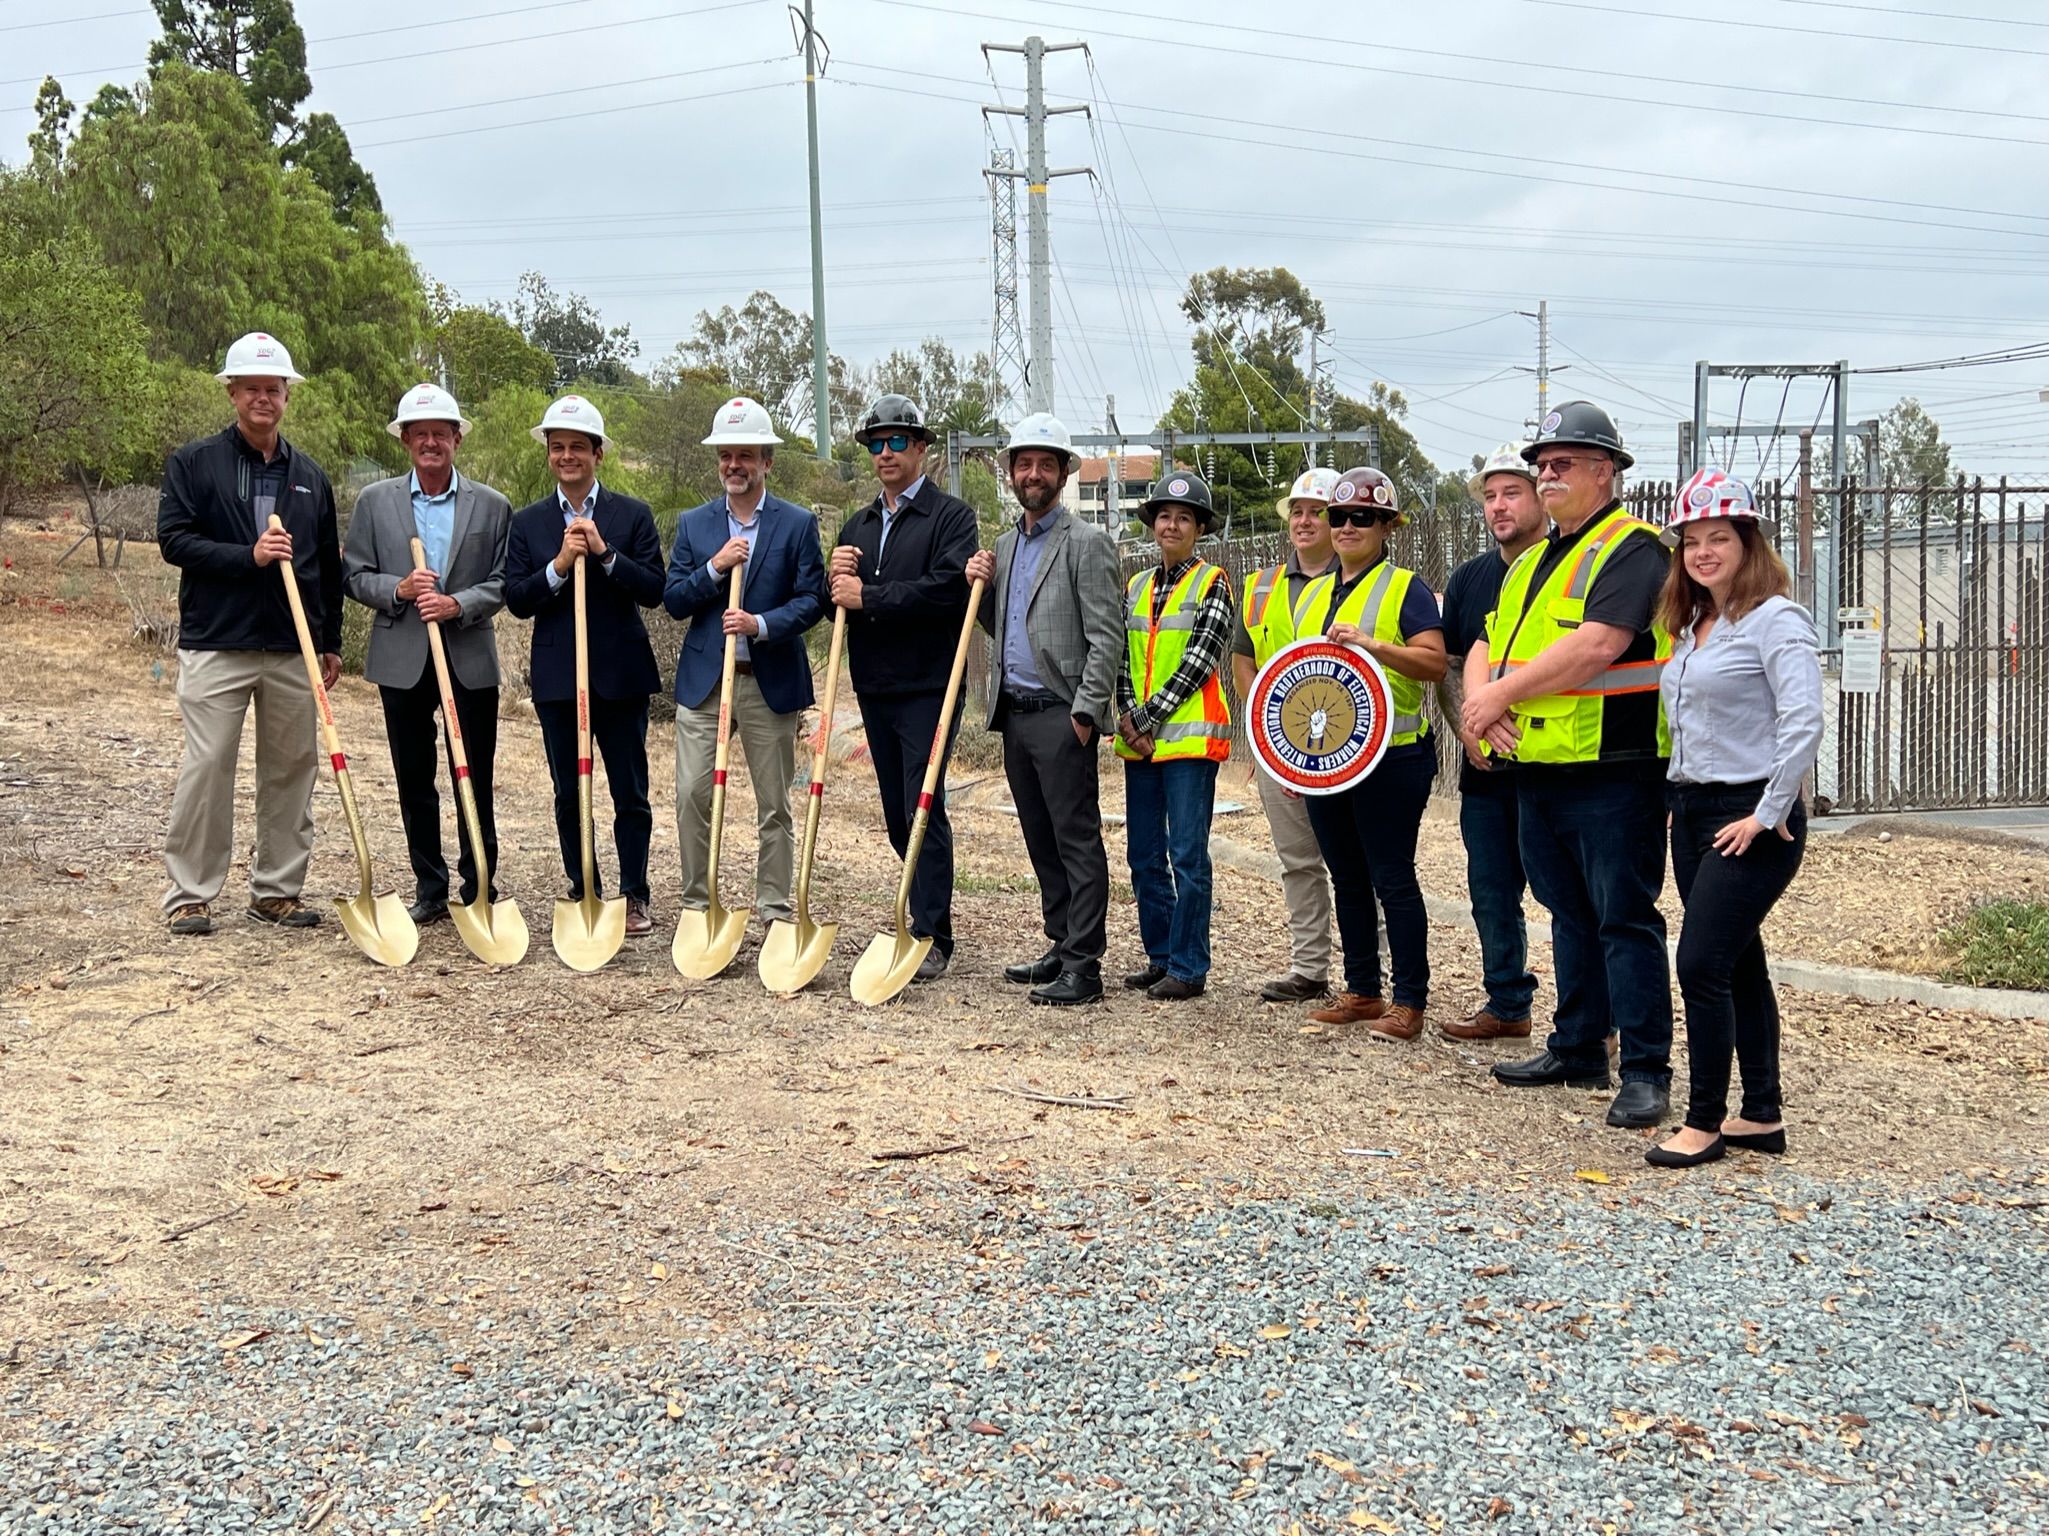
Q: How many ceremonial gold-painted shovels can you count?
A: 6